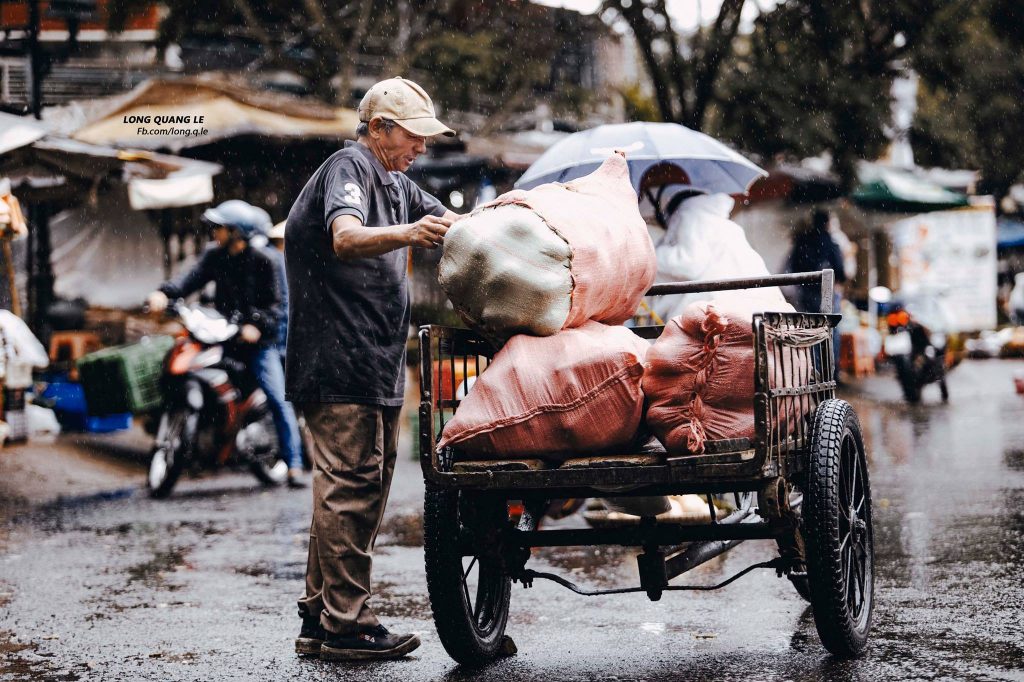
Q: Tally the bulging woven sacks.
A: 3